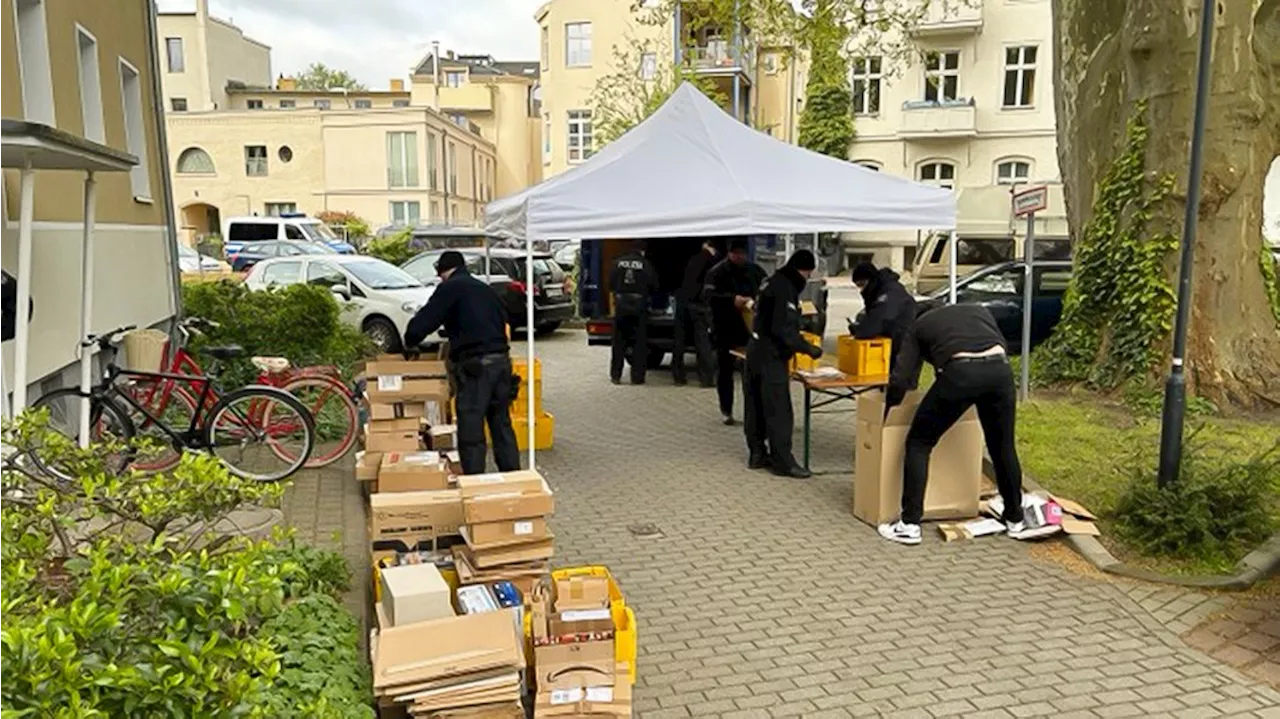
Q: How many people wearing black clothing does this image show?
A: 7